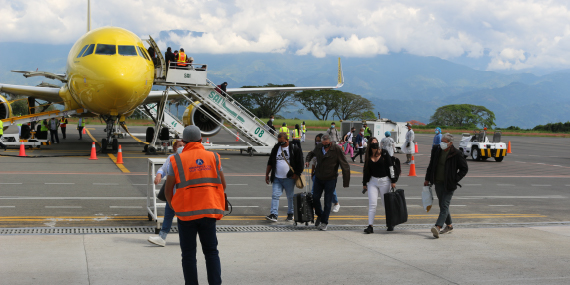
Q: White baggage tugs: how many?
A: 1